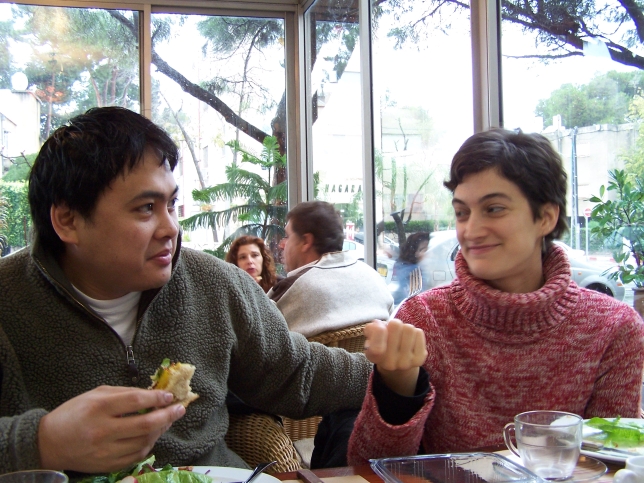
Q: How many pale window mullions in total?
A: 4